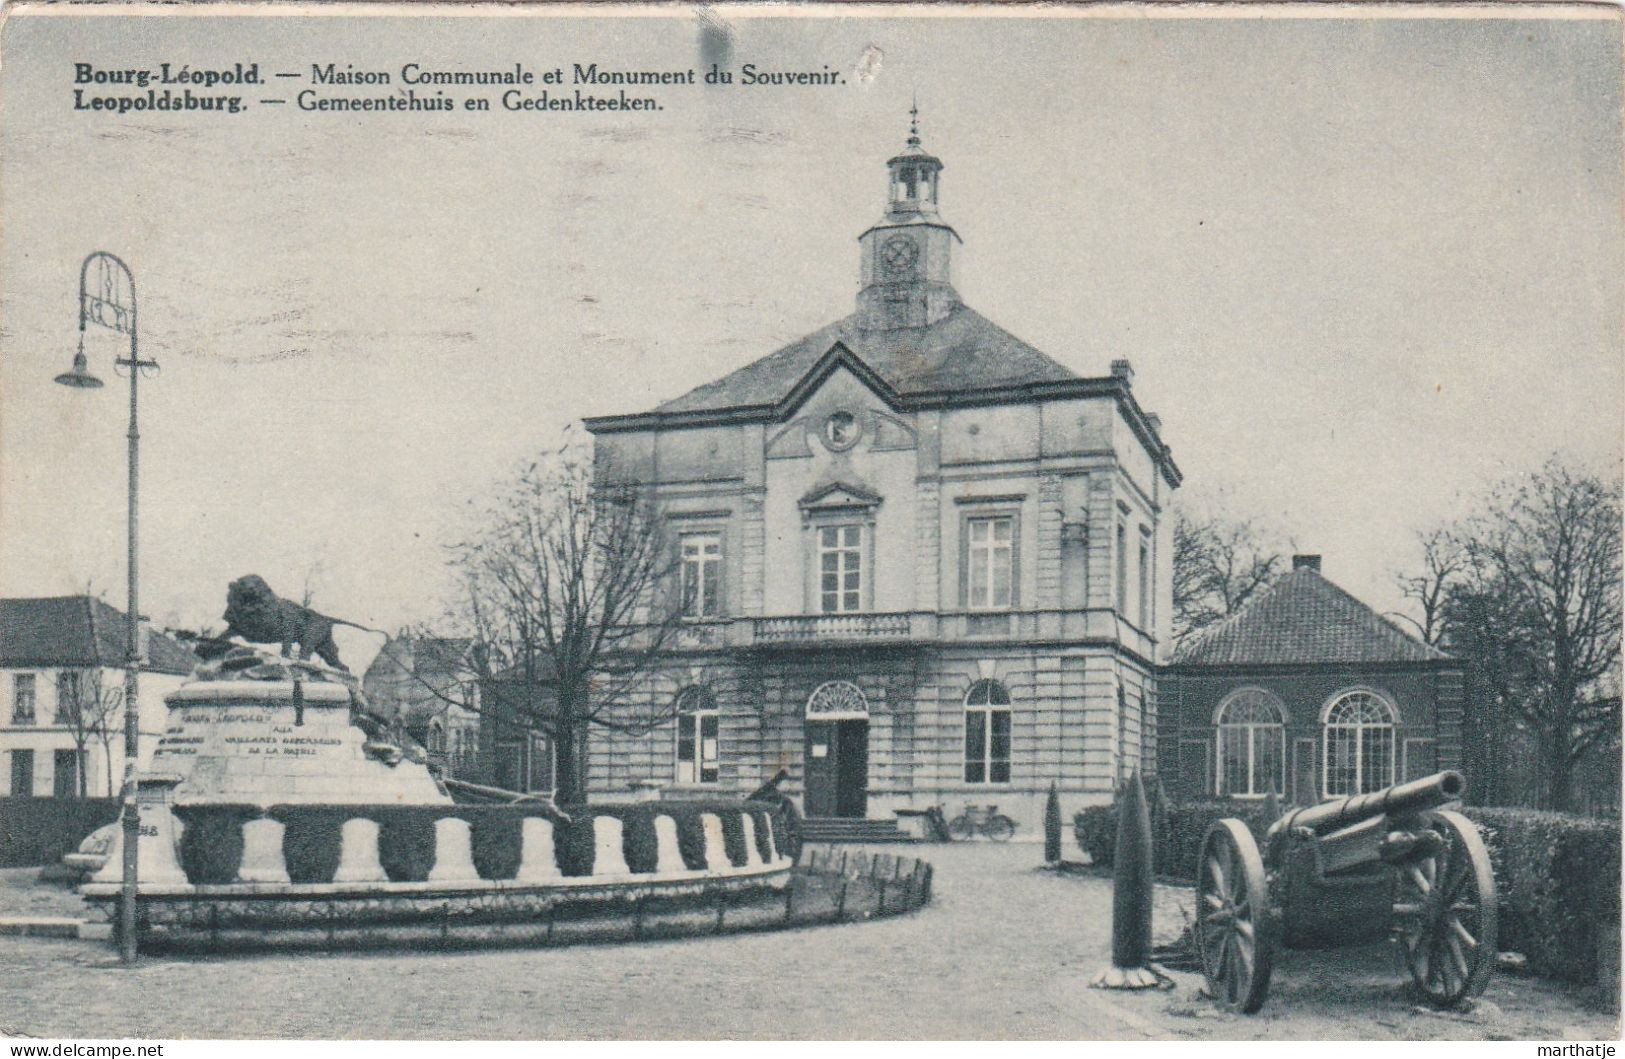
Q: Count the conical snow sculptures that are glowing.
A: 0